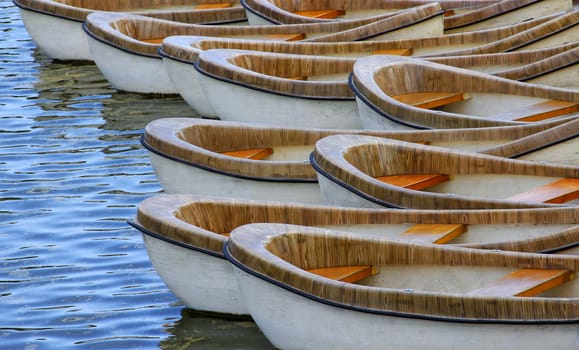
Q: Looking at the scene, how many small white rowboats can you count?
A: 10